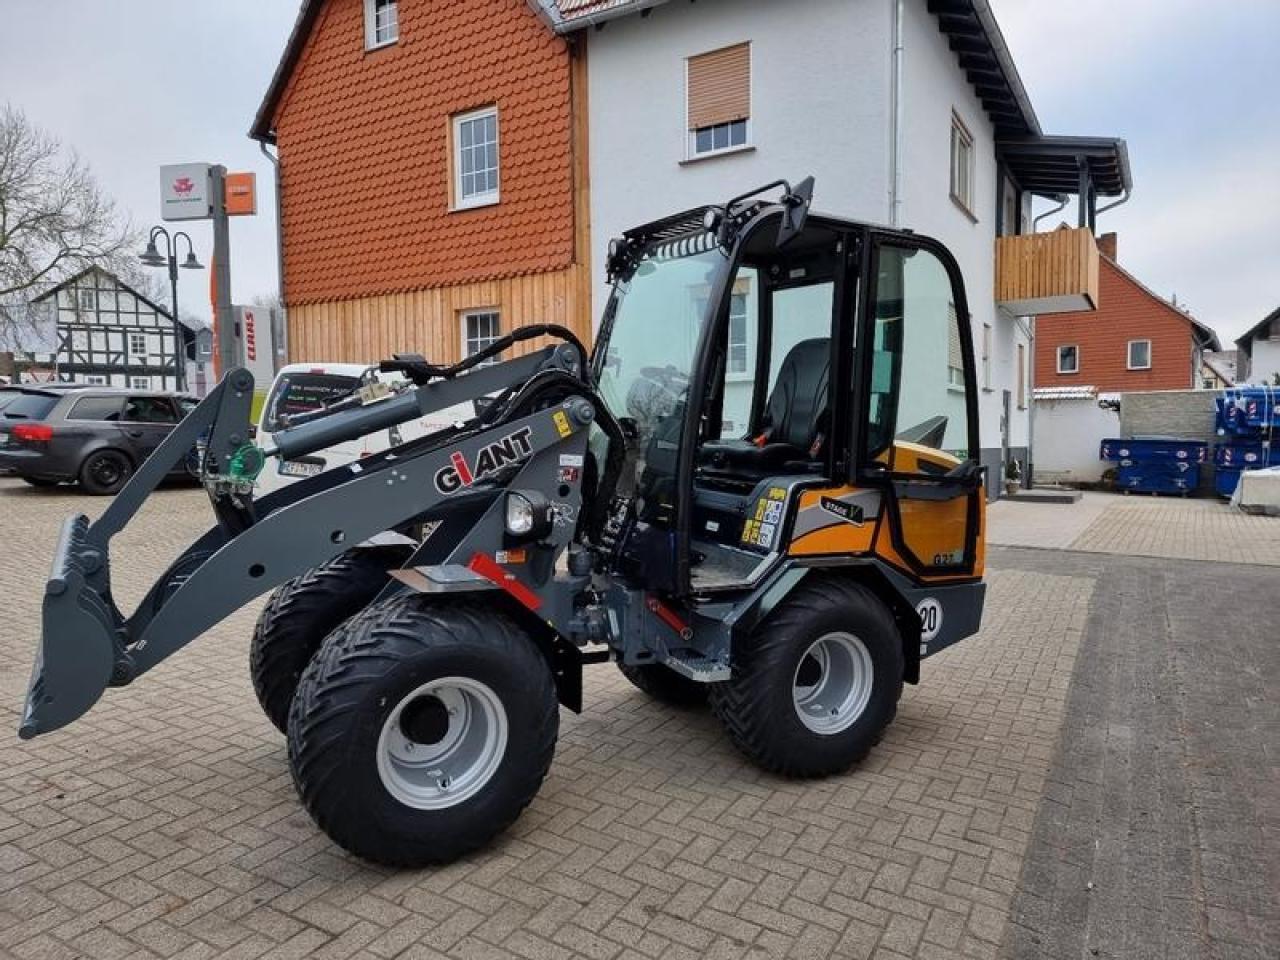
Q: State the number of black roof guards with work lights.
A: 1